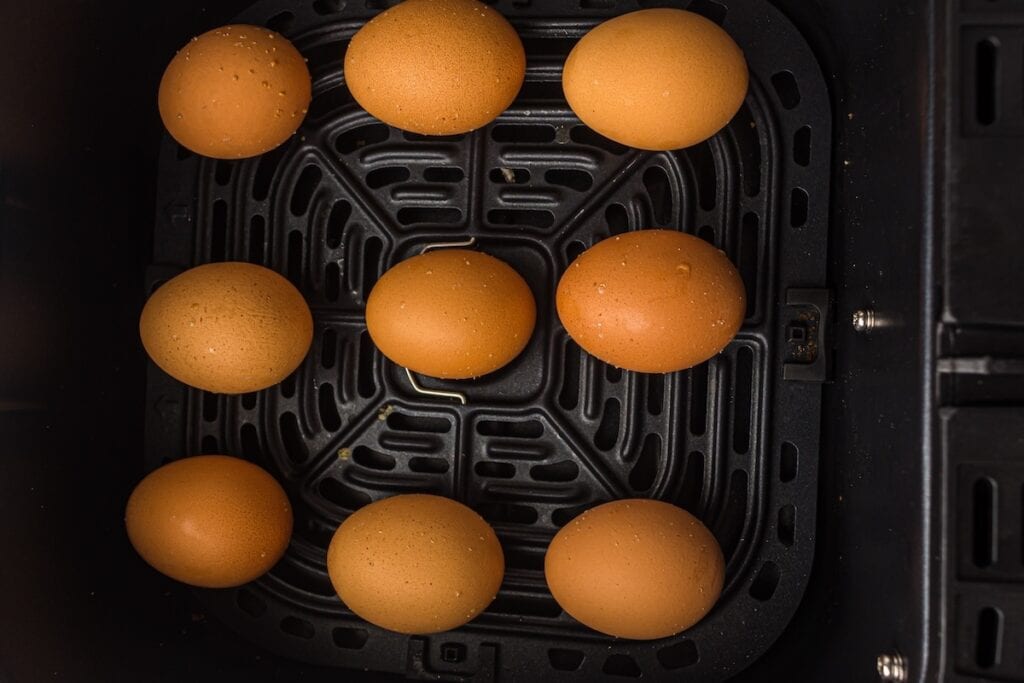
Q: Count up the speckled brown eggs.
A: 9